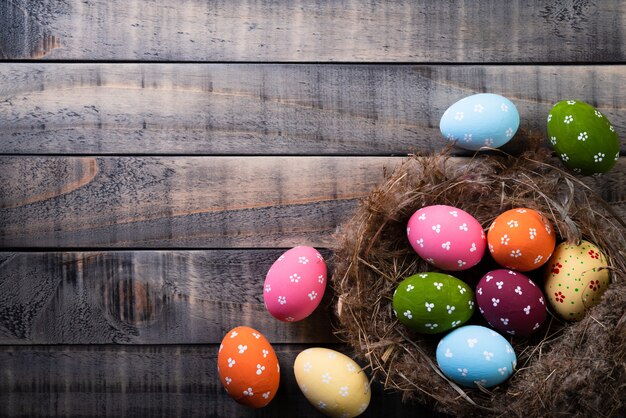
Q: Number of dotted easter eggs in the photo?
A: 11